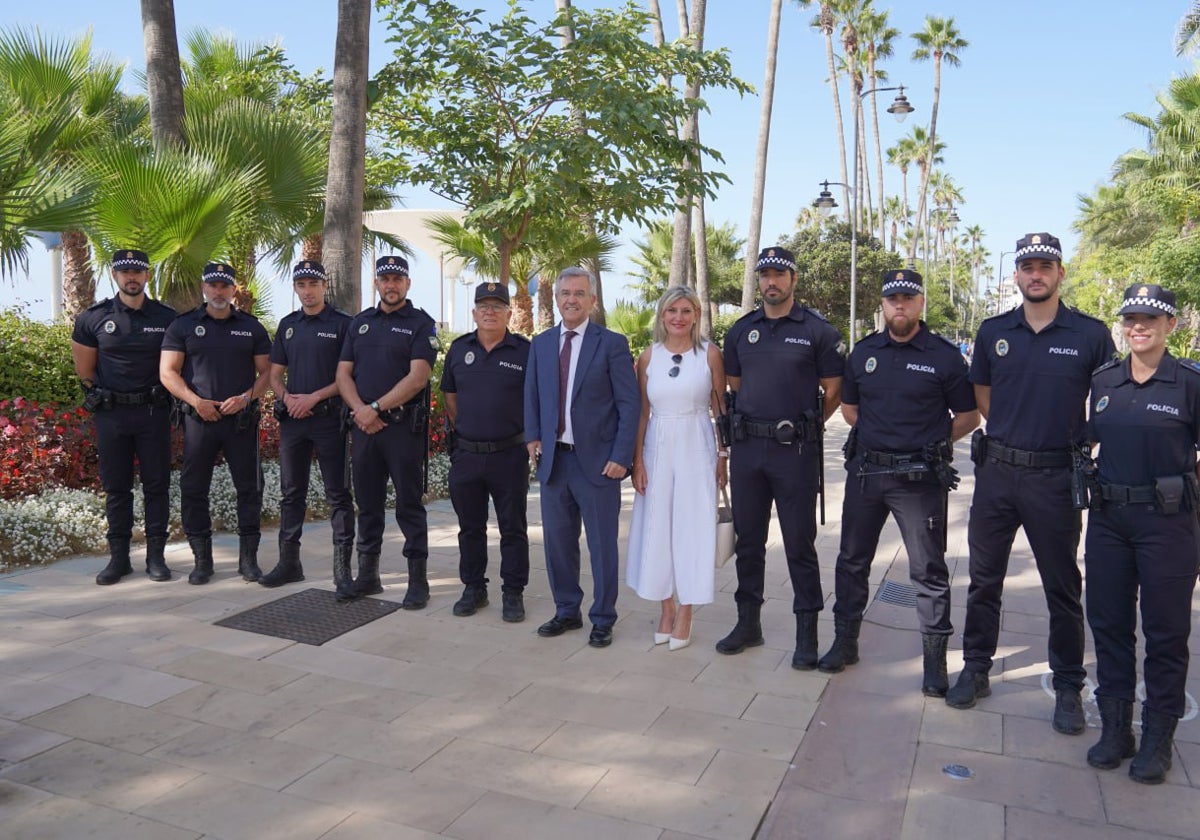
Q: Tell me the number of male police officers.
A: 8